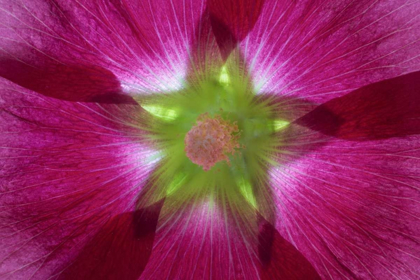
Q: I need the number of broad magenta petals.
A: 5